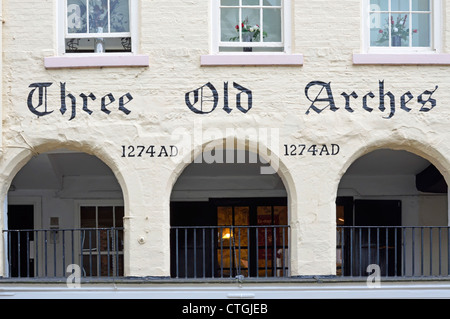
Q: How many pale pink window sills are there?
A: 3